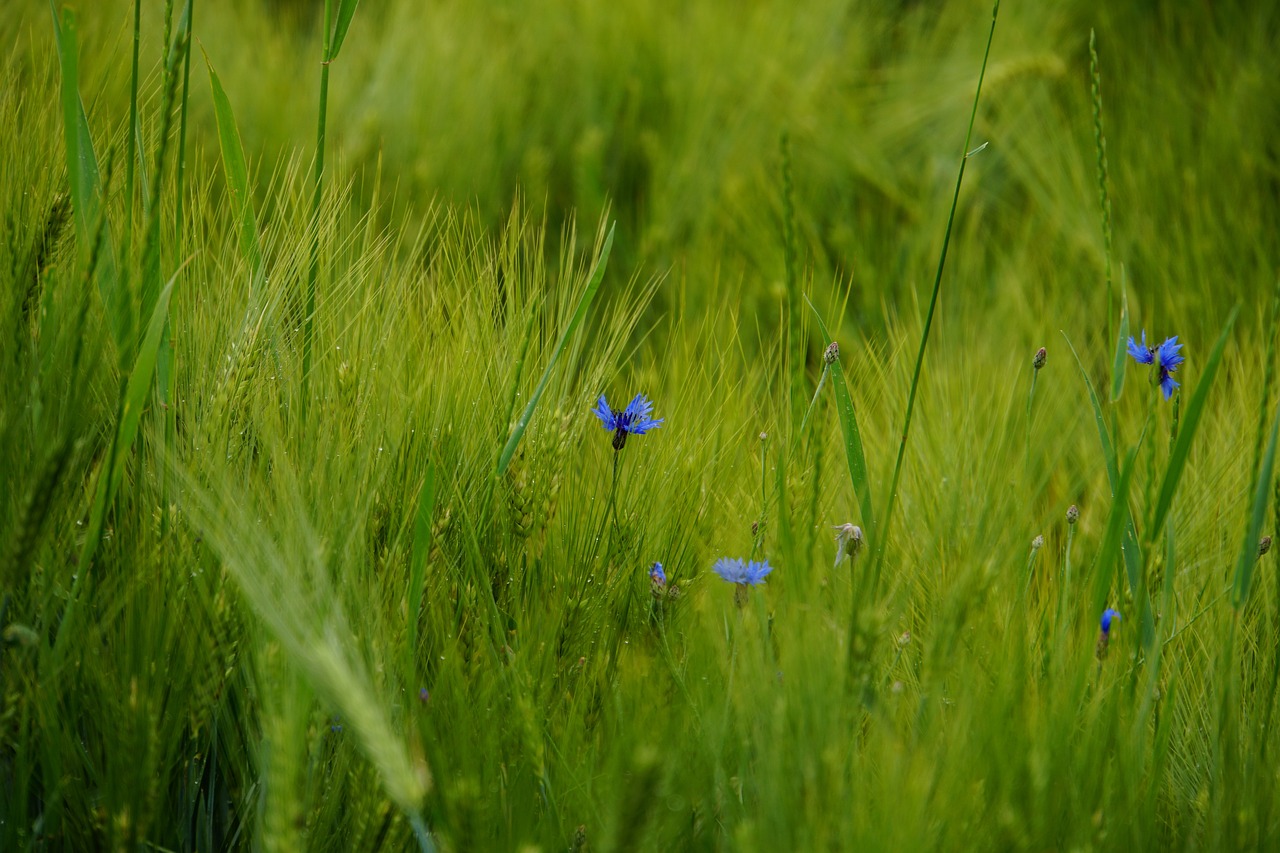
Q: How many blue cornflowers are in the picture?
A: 5